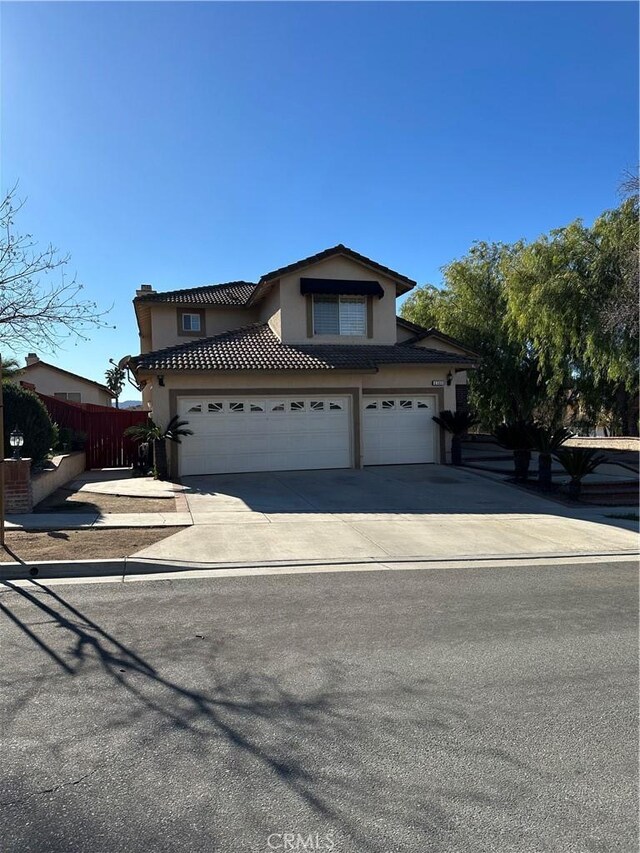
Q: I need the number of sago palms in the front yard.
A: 5